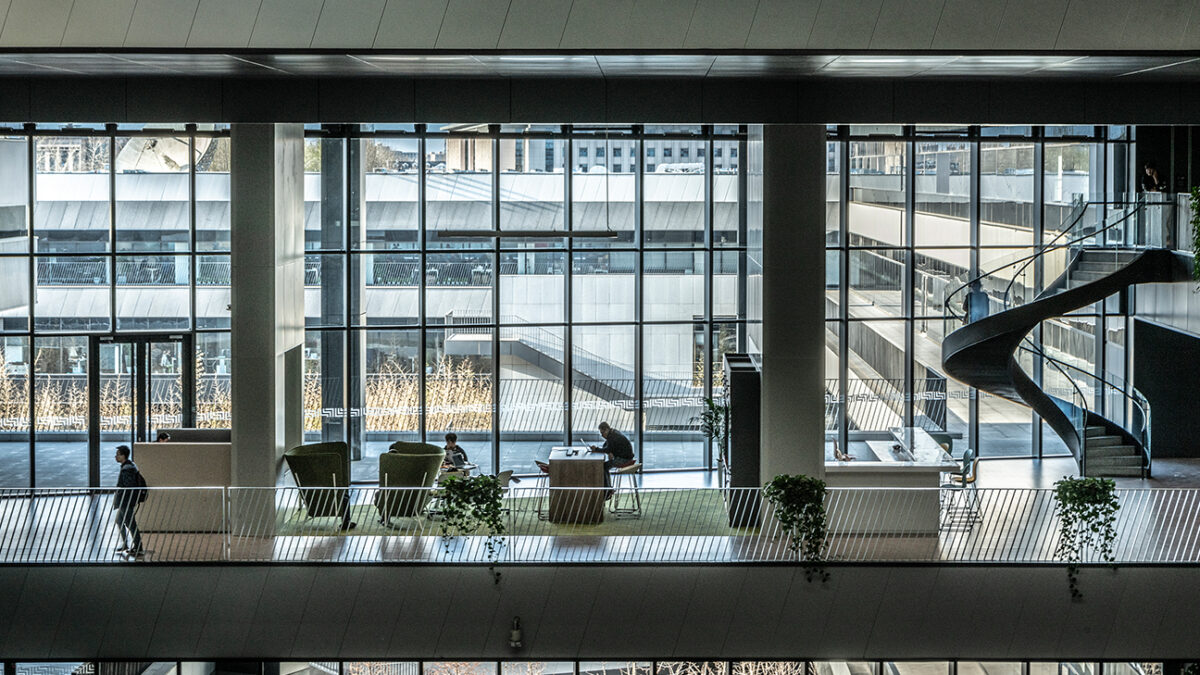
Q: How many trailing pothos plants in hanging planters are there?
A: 3